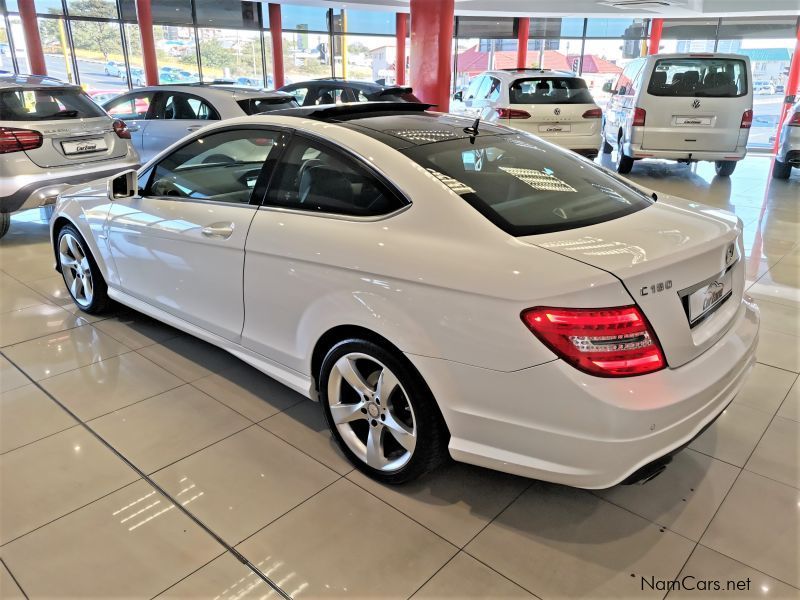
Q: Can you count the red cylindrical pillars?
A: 8